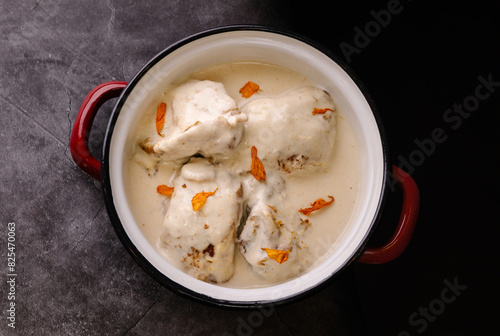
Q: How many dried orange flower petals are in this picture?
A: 8